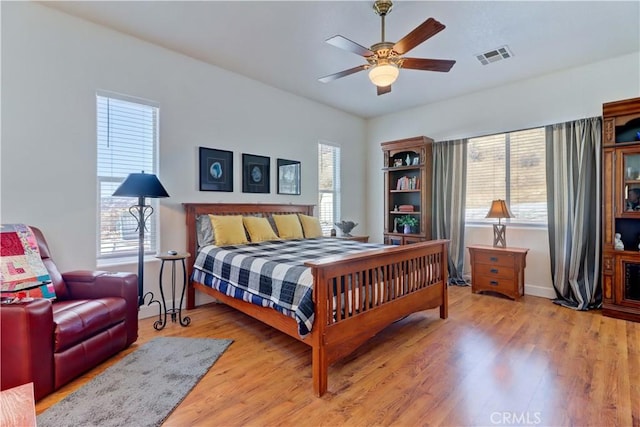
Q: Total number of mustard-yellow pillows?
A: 4